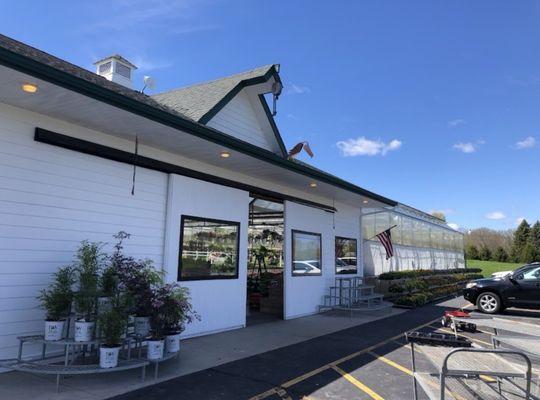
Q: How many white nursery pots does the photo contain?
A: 7